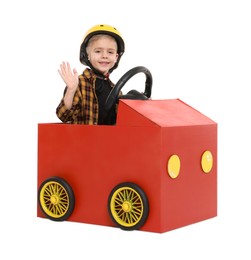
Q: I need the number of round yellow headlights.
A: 2